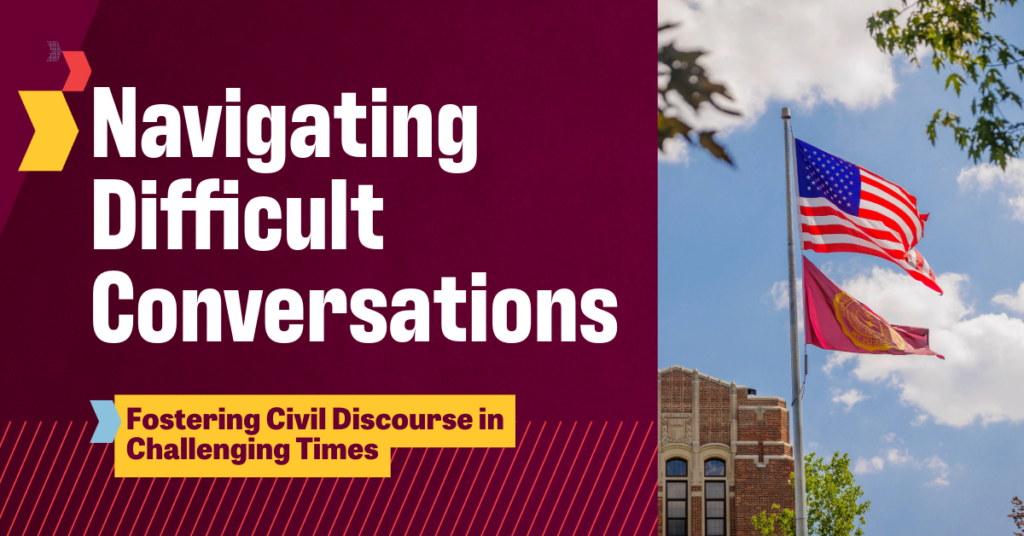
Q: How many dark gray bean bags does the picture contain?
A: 0